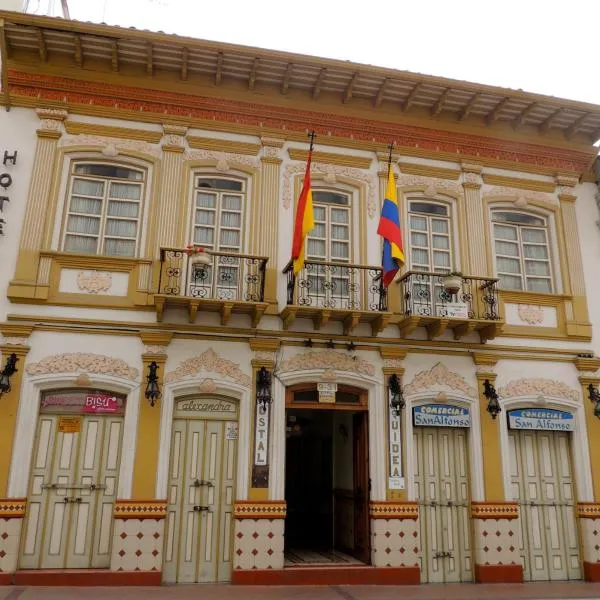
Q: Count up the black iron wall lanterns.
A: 6